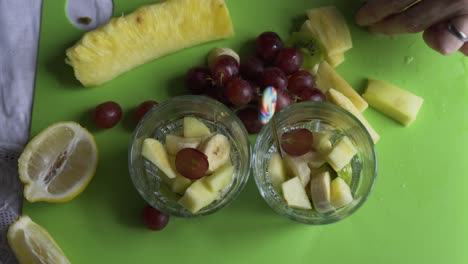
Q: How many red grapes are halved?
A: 2